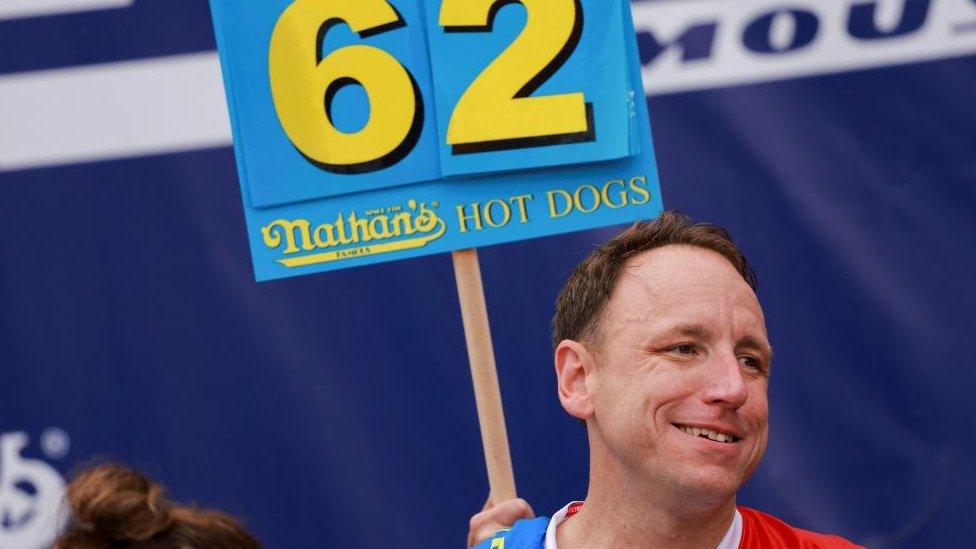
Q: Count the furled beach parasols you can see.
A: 0